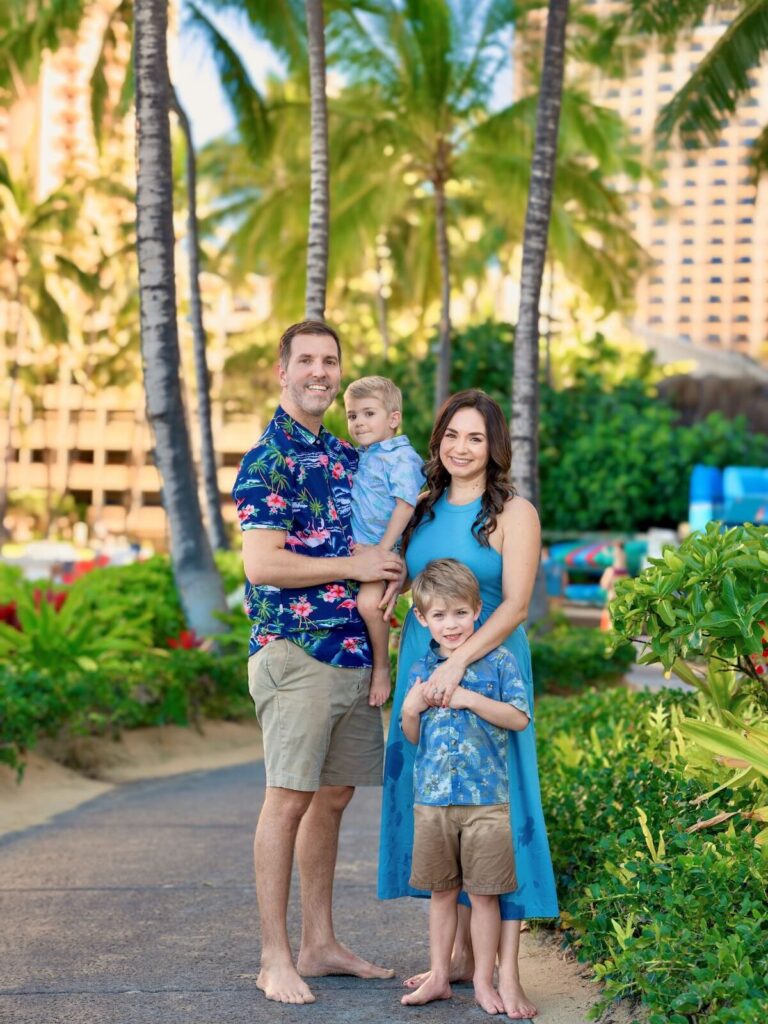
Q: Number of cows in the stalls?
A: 0